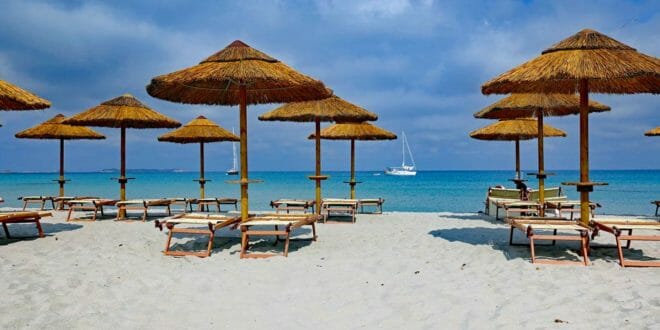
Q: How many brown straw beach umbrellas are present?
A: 11